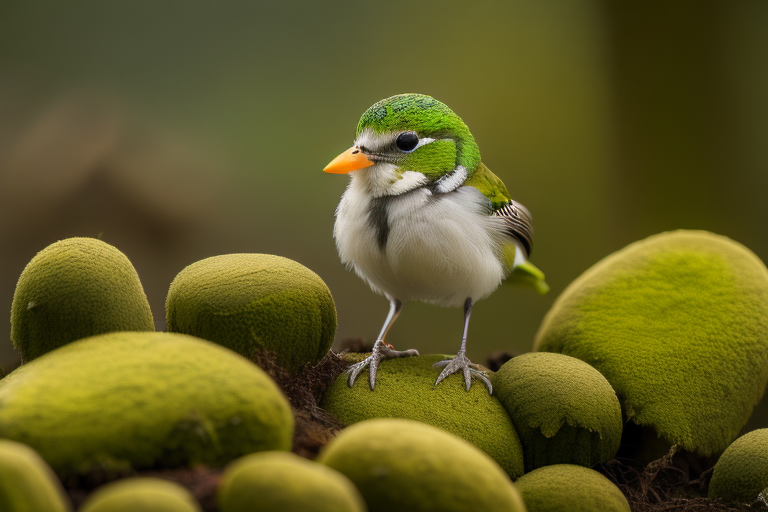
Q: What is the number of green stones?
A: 12